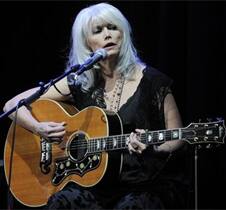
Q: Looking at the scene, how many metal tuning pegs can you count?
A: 6